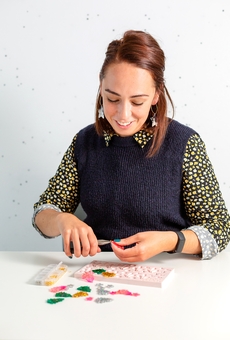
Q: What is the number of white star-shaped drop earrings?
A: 2